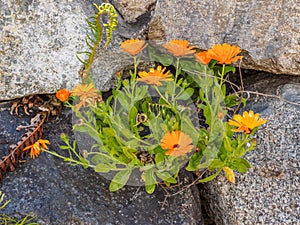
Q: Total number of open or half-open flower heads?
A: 10